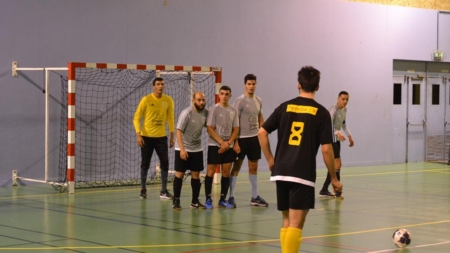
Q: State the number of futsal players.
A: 6